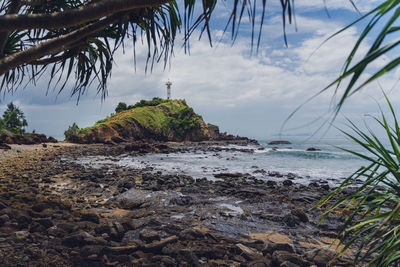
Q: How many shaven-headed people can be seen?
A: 0